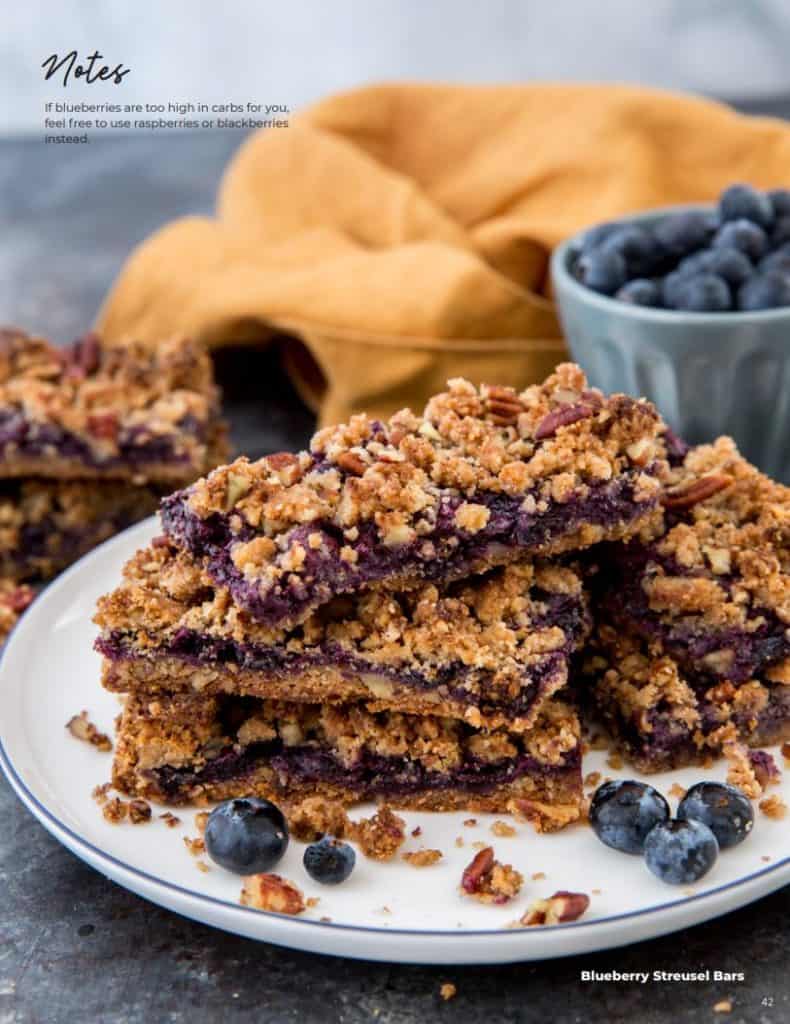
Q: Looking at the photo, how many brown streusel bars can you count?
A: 7